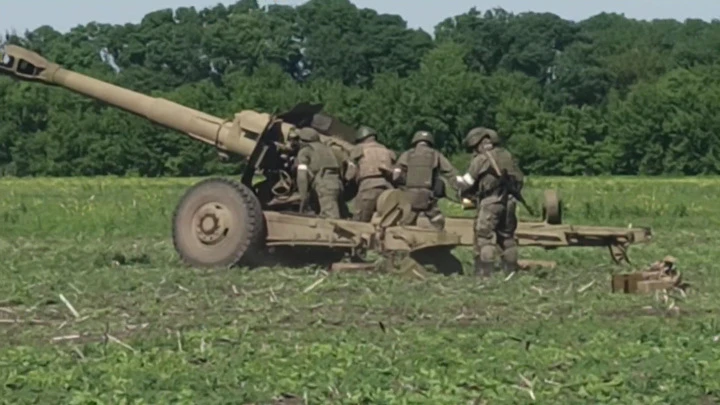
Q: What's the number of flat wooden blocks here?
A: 2